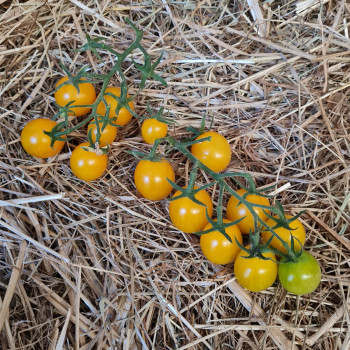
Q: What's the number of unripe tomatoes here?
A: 1